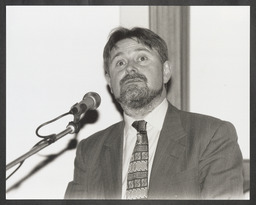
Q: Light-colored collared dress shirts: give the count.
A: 1